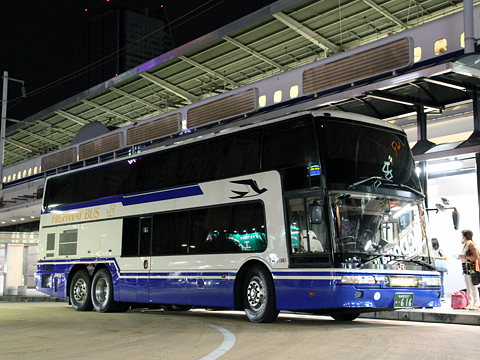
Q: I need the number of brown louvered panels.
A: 5